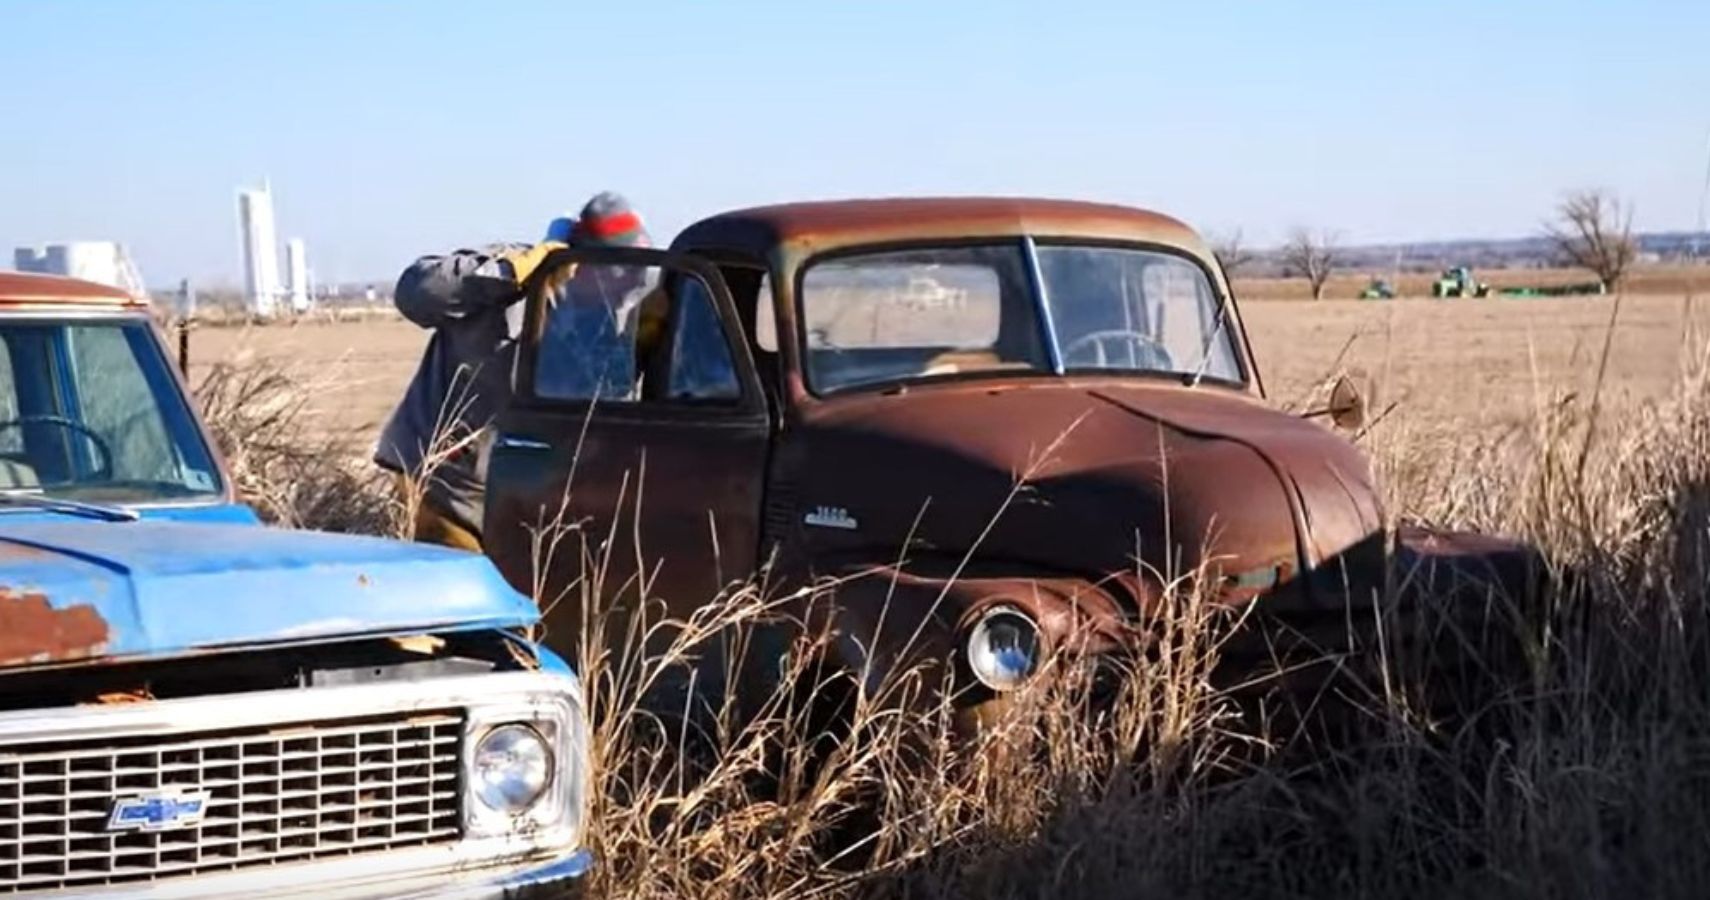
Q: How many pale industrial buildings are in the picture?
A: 3